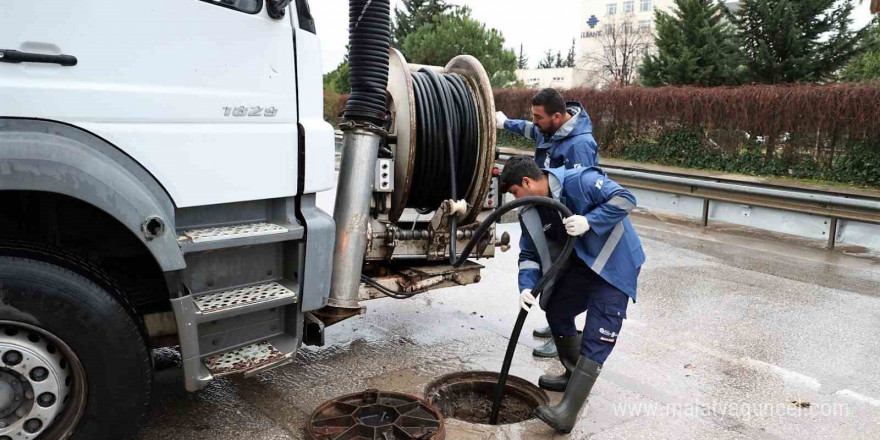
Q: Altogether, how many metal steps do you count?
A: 3